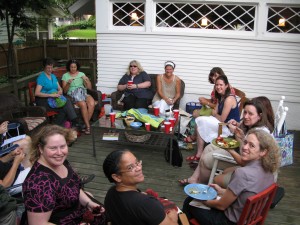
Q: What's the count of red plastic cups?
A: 8